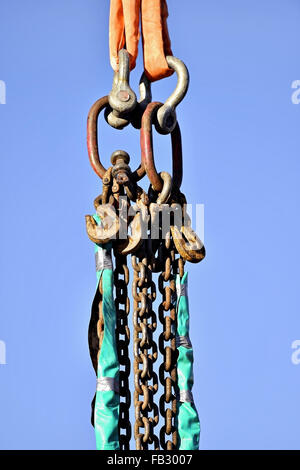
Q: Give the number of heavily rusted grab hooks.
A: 3